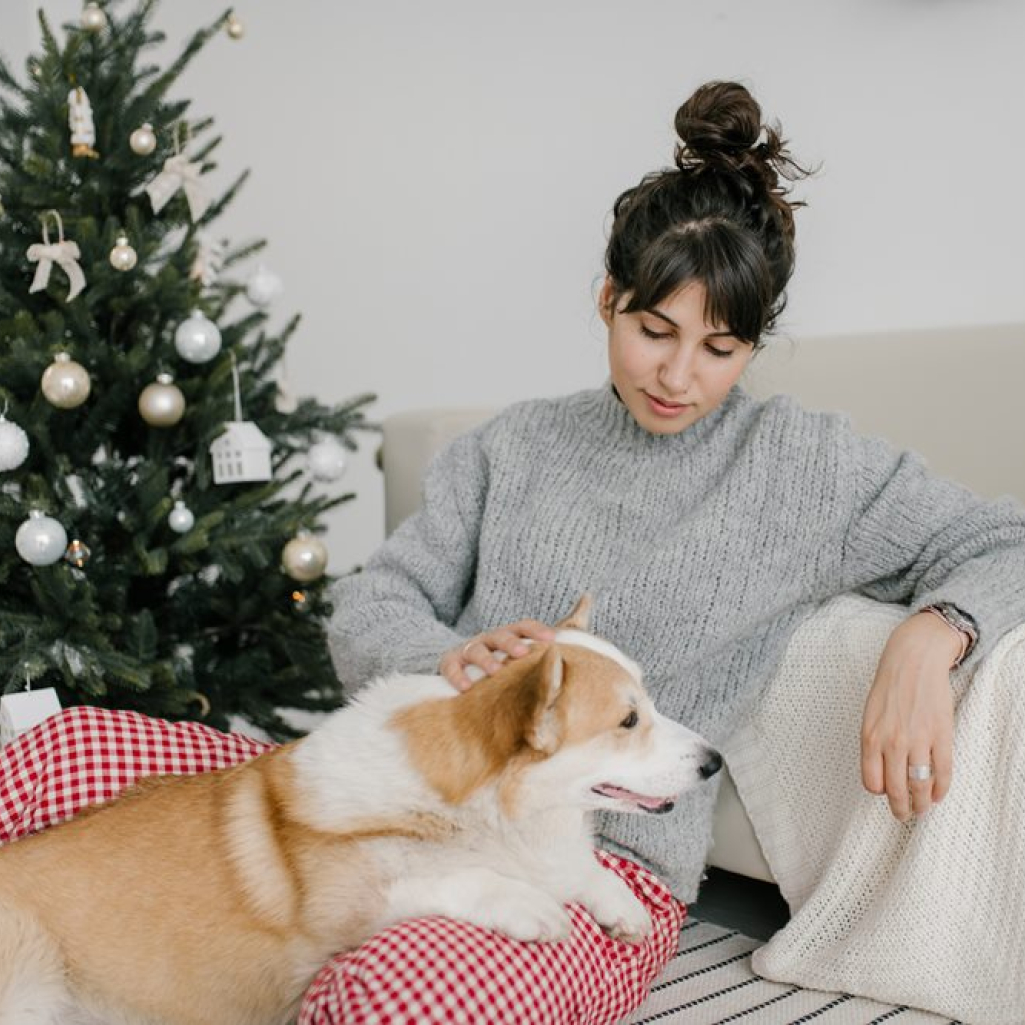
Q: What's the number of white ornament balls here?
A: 6